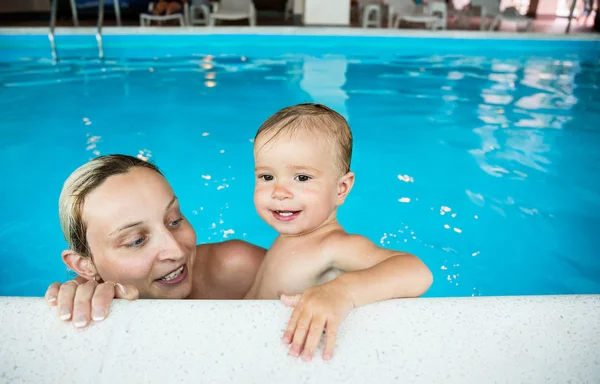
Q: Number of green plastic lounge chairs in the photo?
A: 0